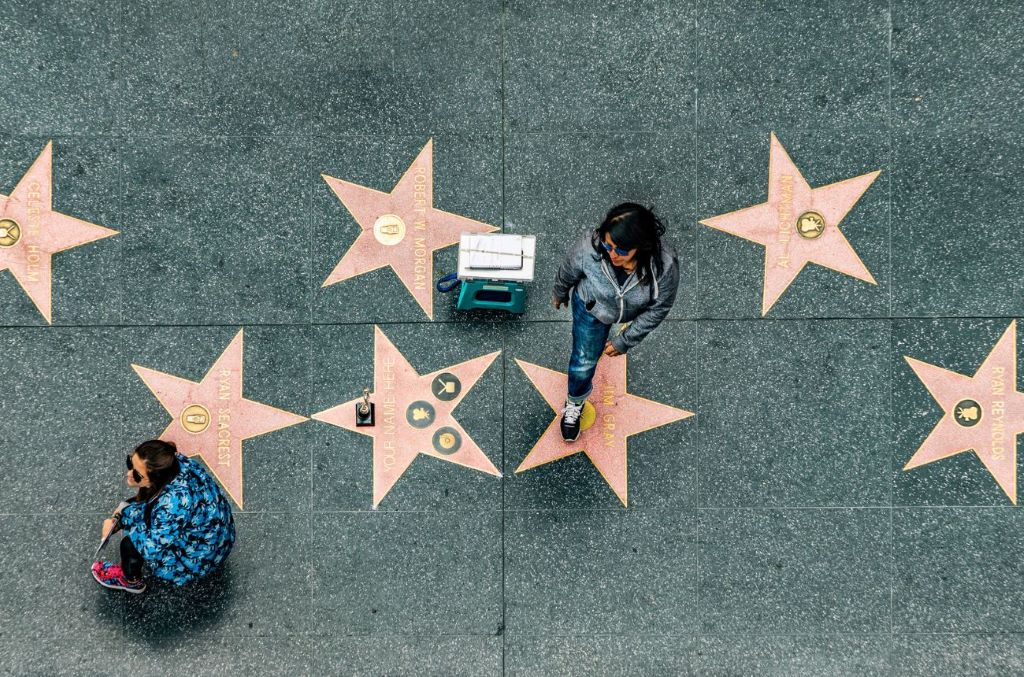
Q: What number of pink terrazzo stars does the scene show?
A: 7